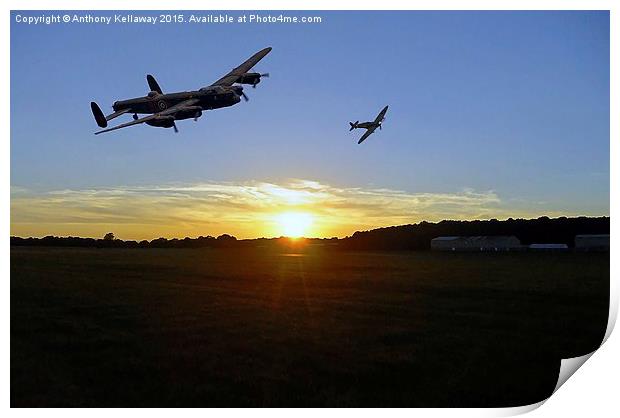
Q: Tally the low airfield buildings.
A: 3